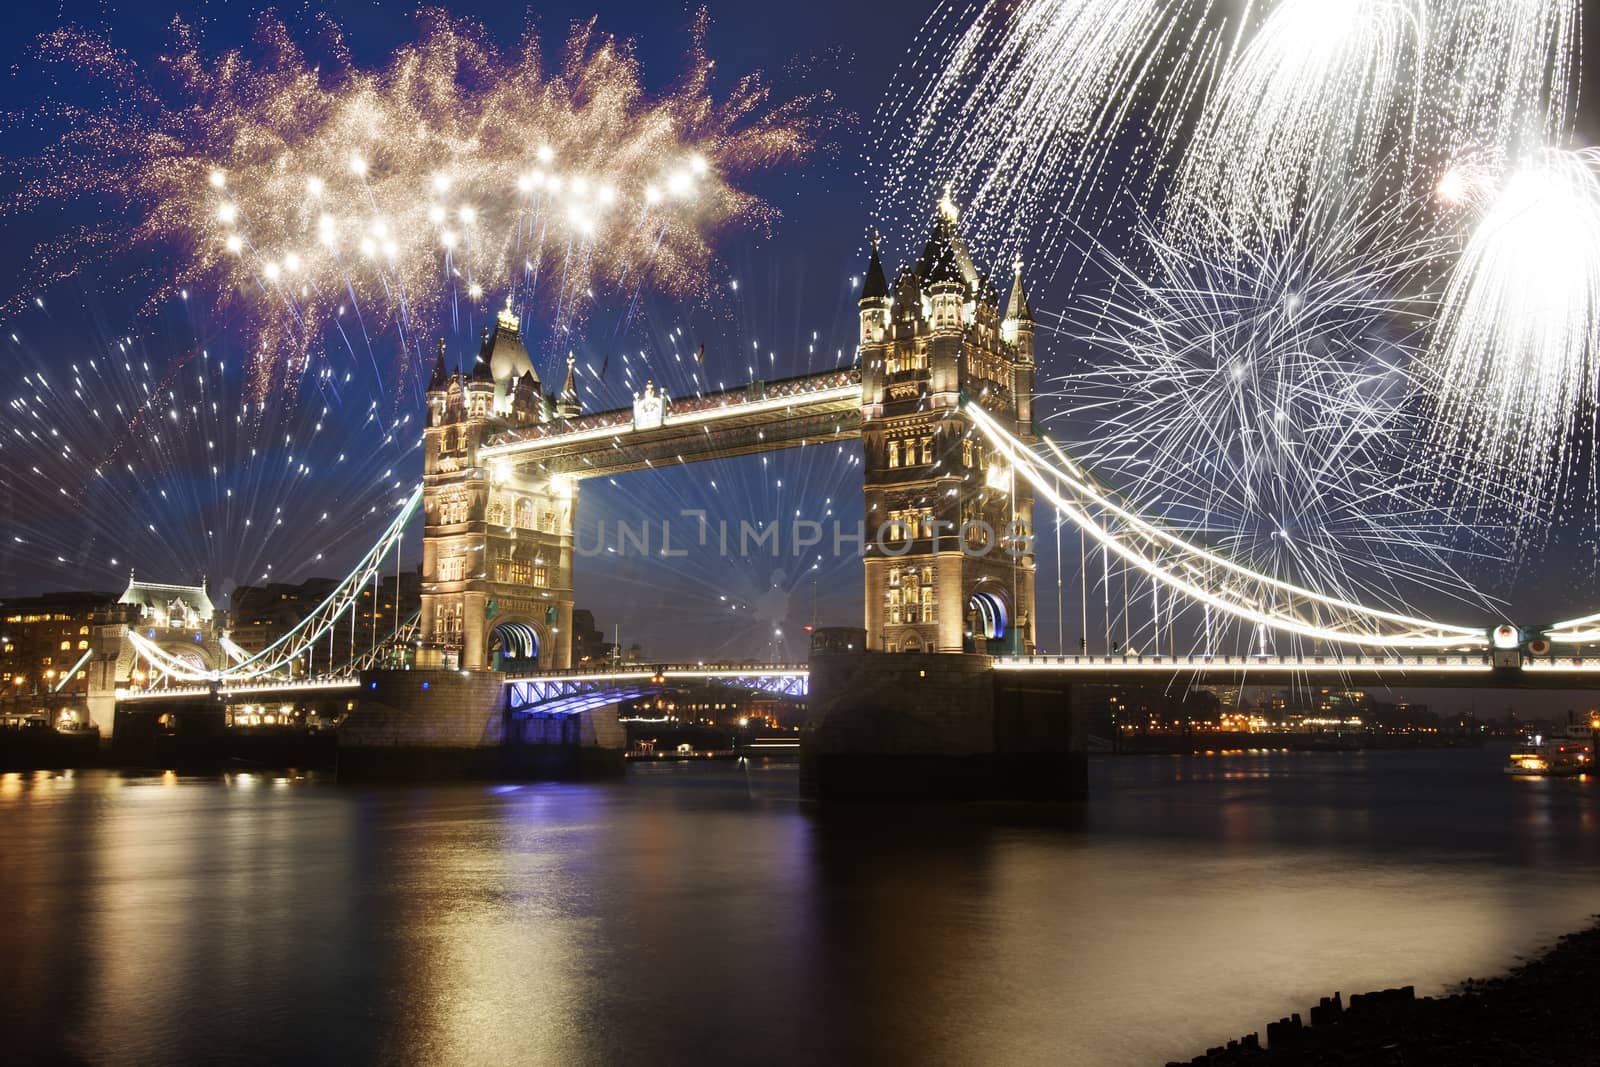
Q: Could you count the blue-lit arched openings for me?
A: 2